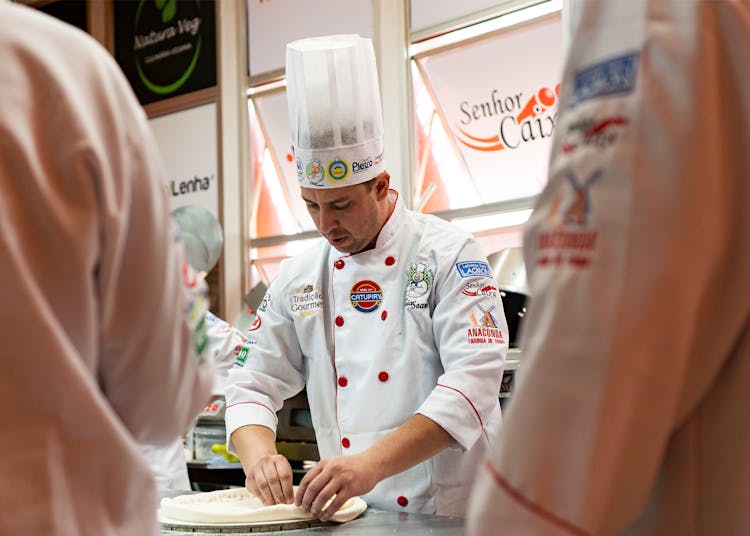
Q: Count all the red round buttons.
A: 8